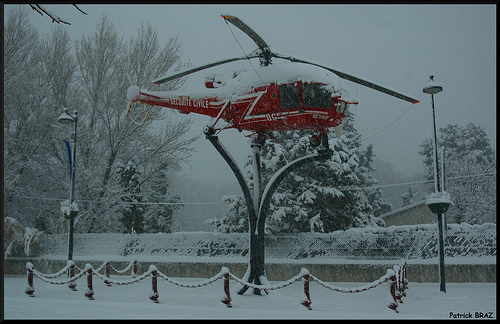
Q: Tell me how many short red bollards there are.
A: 12